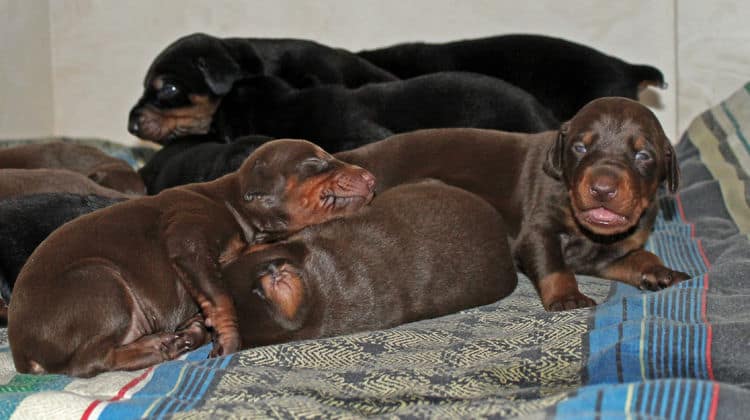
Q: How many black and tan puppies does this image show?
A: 5